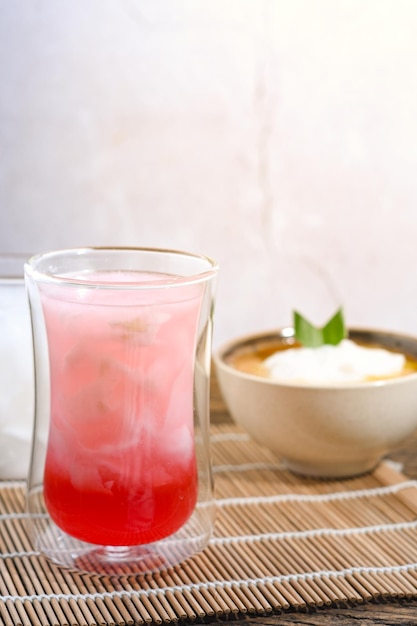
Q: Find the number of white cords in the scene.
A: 5